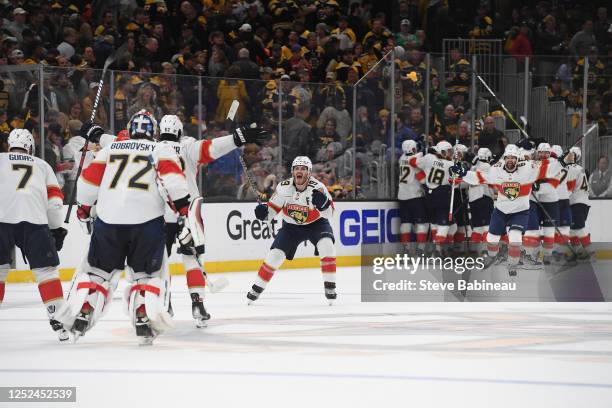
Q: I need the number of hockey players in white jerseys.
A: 13